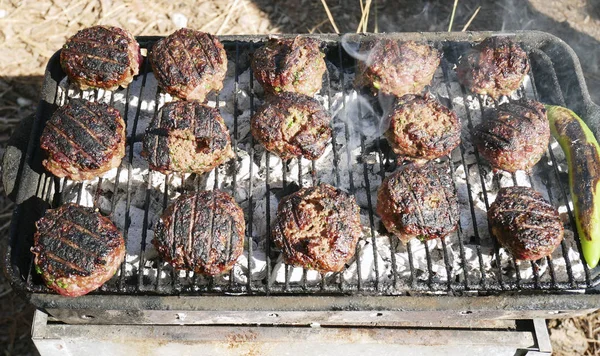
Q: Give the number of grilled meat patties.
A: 15